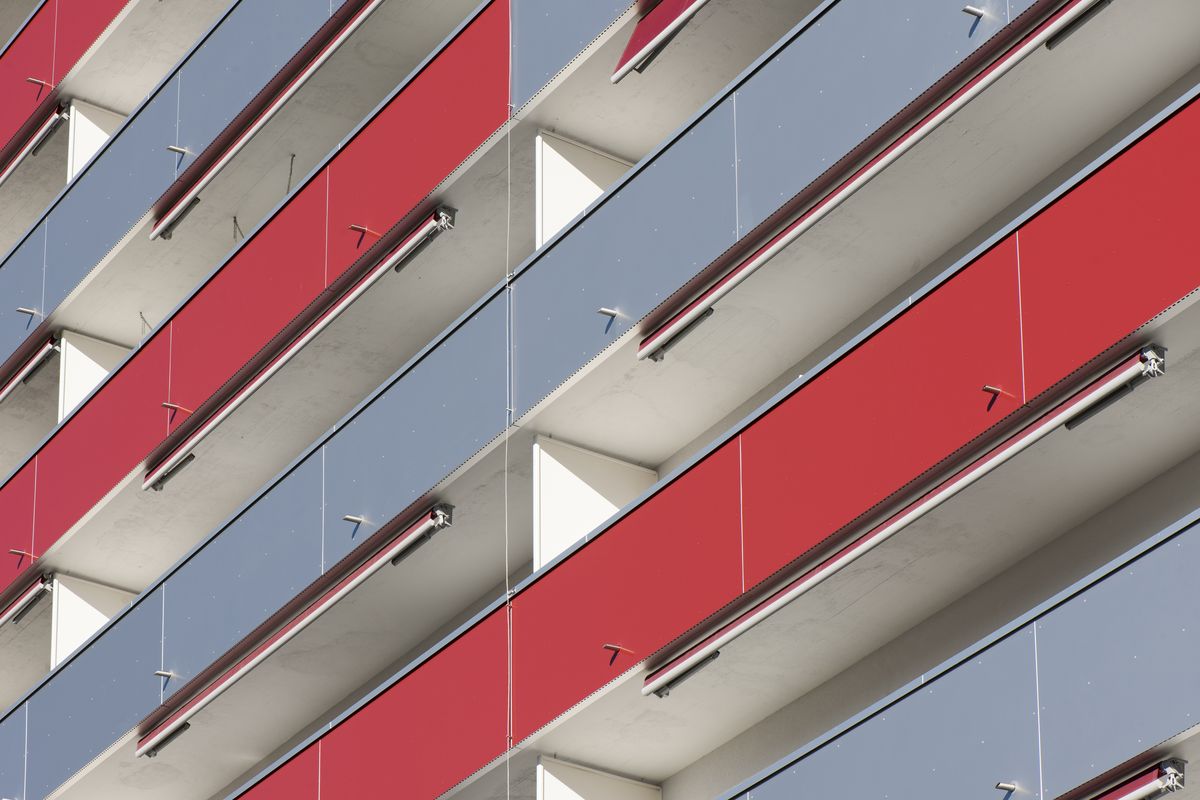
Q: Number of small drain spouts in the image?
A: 13